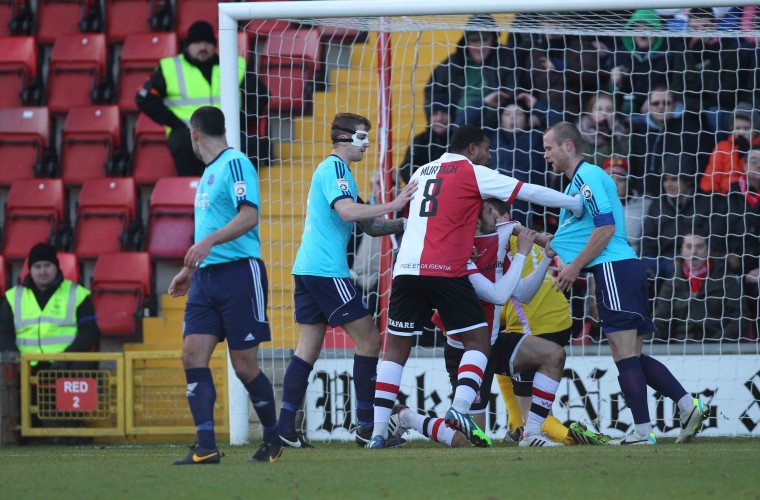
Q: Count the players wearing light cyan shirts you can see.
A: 3